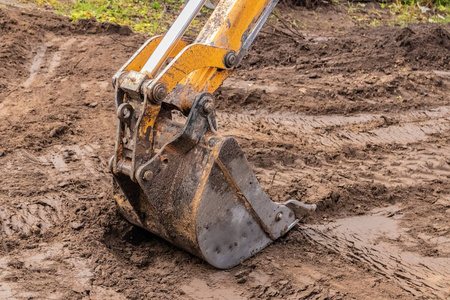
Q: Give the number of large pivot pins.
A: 4